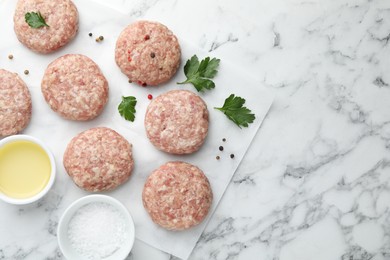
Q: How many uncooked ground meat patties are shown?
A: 7